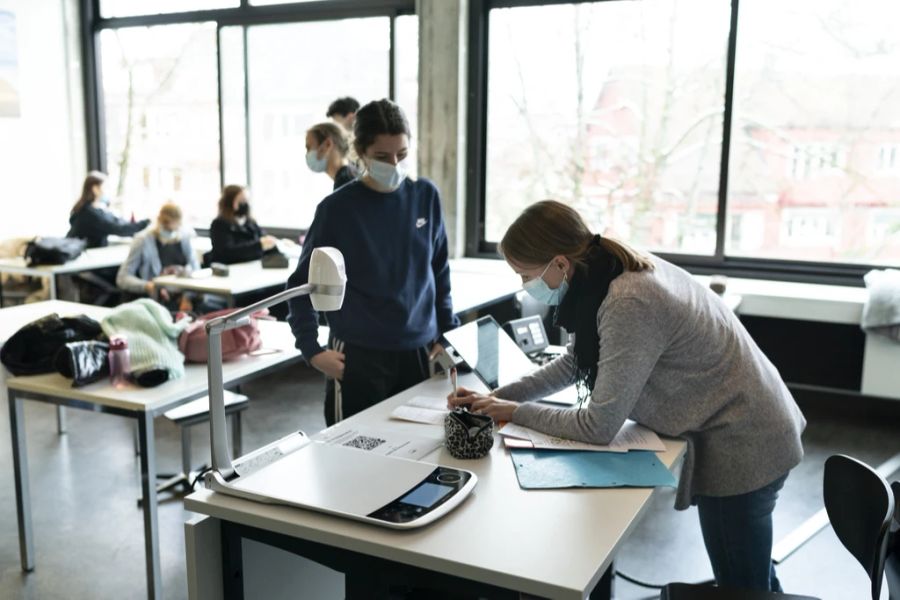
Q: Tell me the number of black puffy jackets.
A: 1